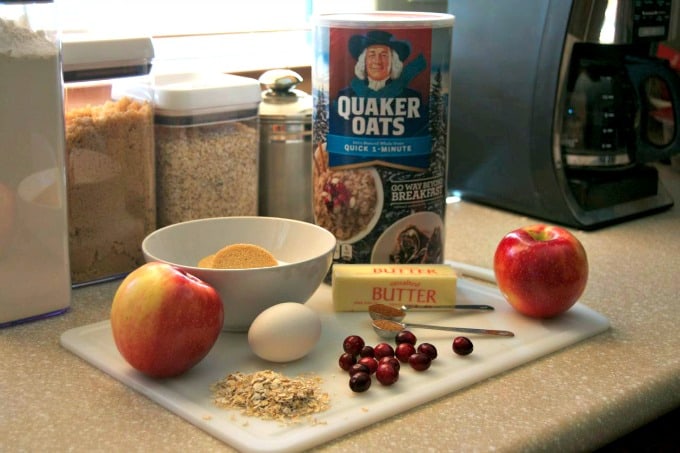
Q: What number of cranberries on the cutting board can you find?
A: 14